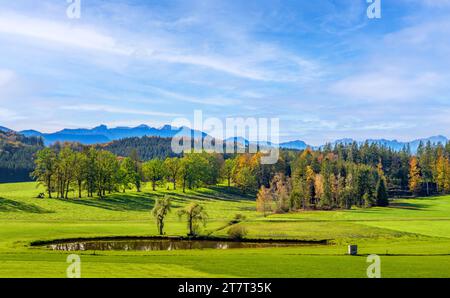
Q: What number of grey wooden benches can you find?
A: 0